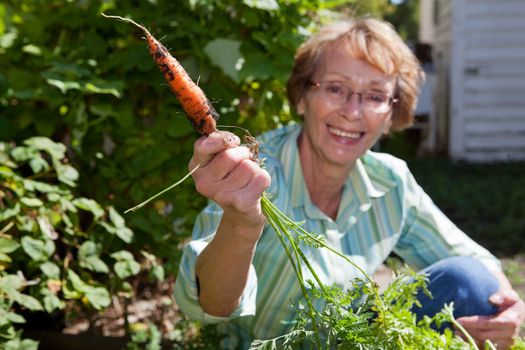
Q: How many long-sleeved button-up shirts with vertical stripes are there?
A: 1